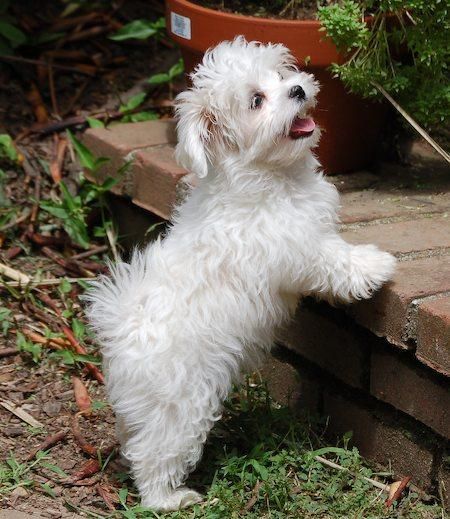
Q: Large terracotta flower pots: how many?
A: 1